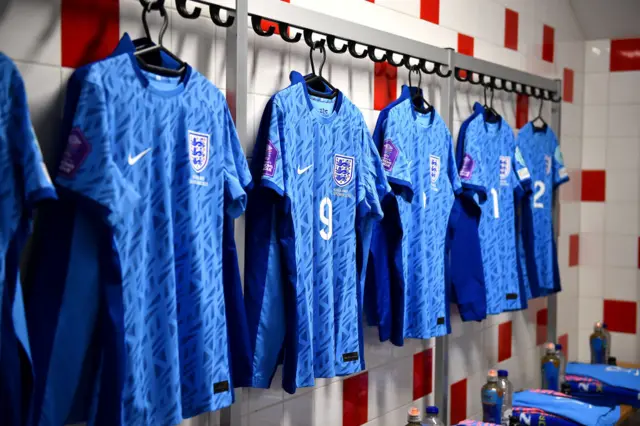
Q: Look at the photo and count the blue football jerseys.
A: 6